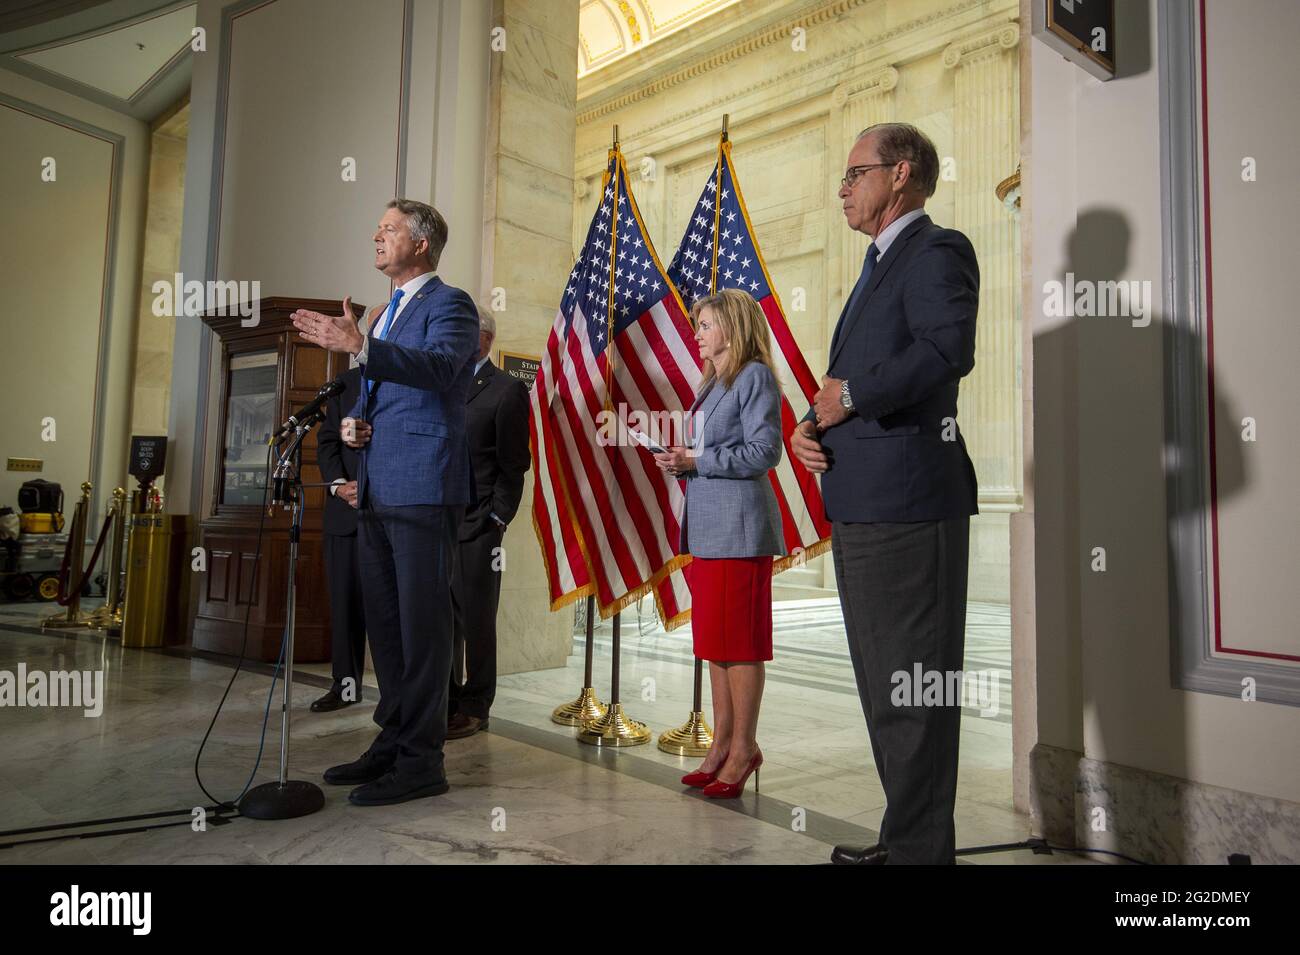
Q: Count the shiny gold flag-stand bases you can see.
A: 3